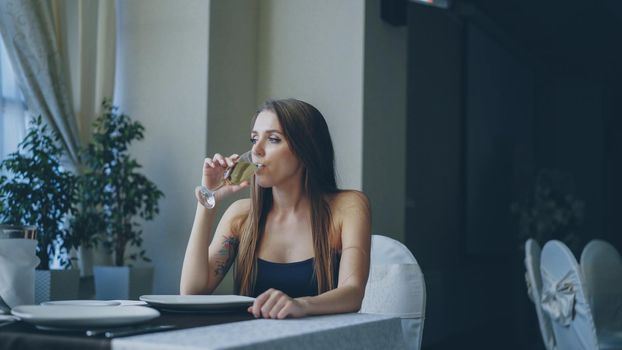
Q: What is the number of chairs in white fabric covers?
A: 4